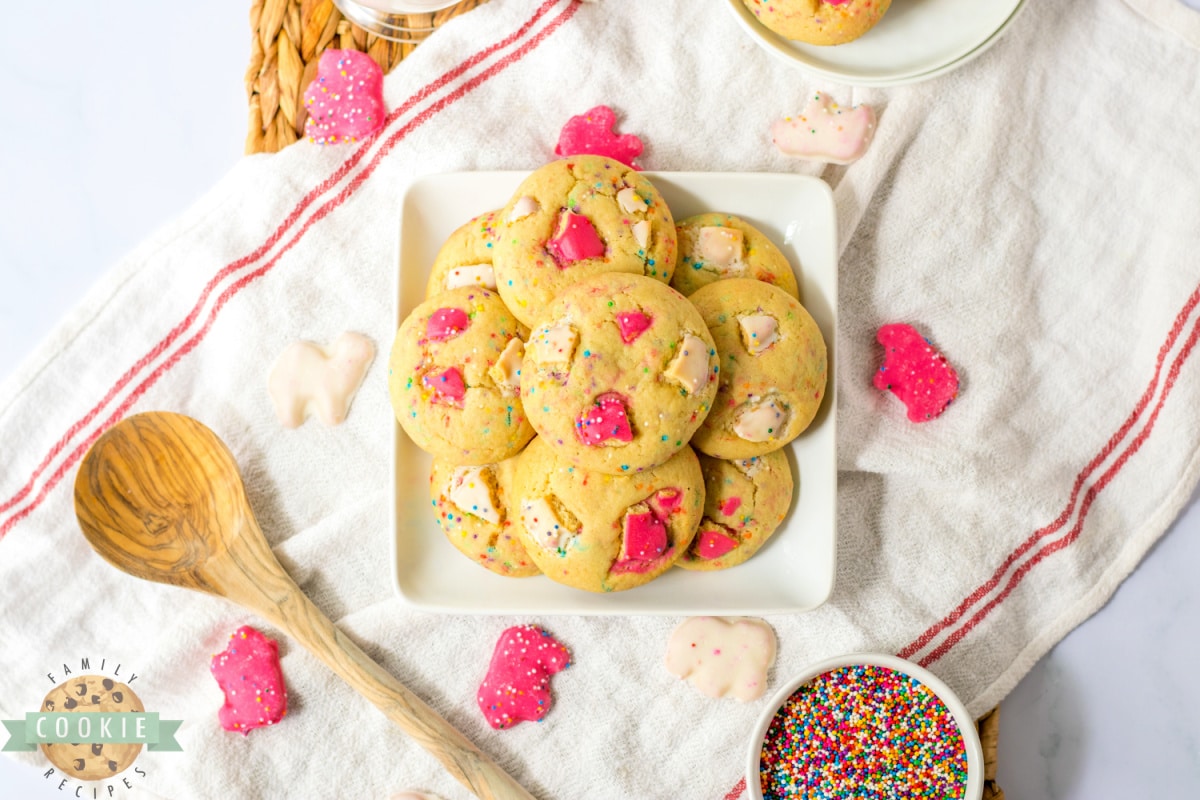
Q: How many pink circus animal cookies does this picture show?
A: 5